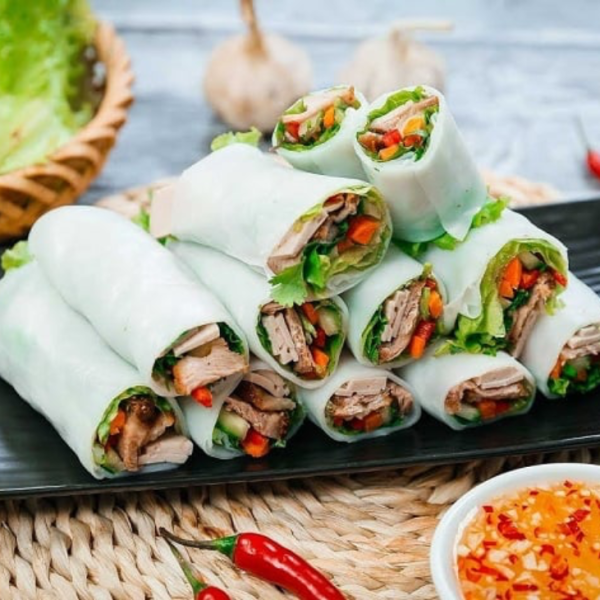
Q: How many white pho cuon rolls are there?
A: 12